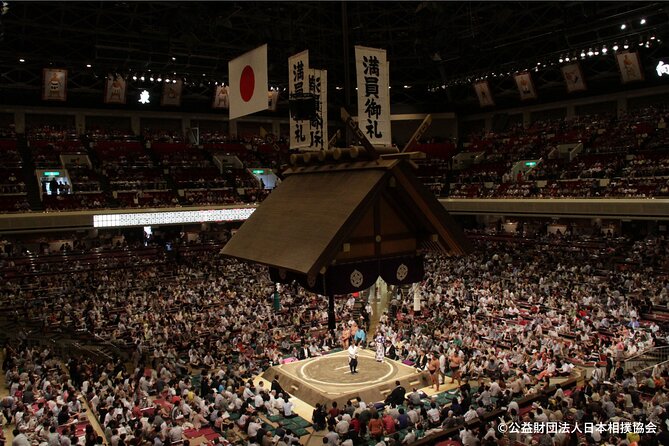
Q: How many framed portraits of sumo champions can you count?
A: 9